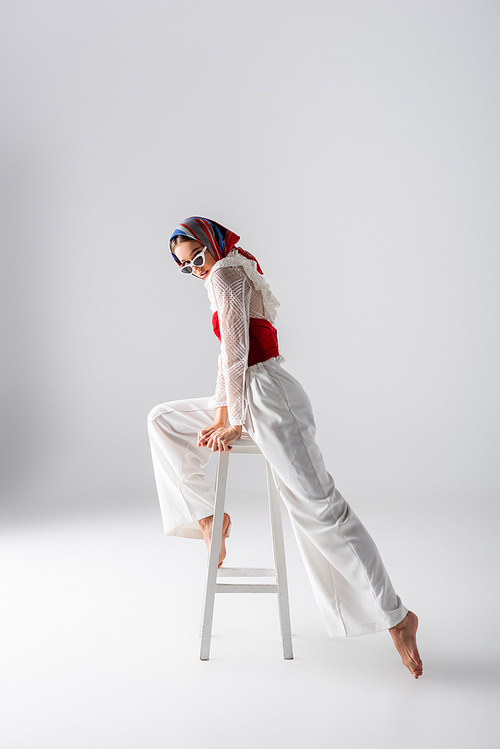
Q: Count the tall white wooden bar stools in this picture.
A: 1